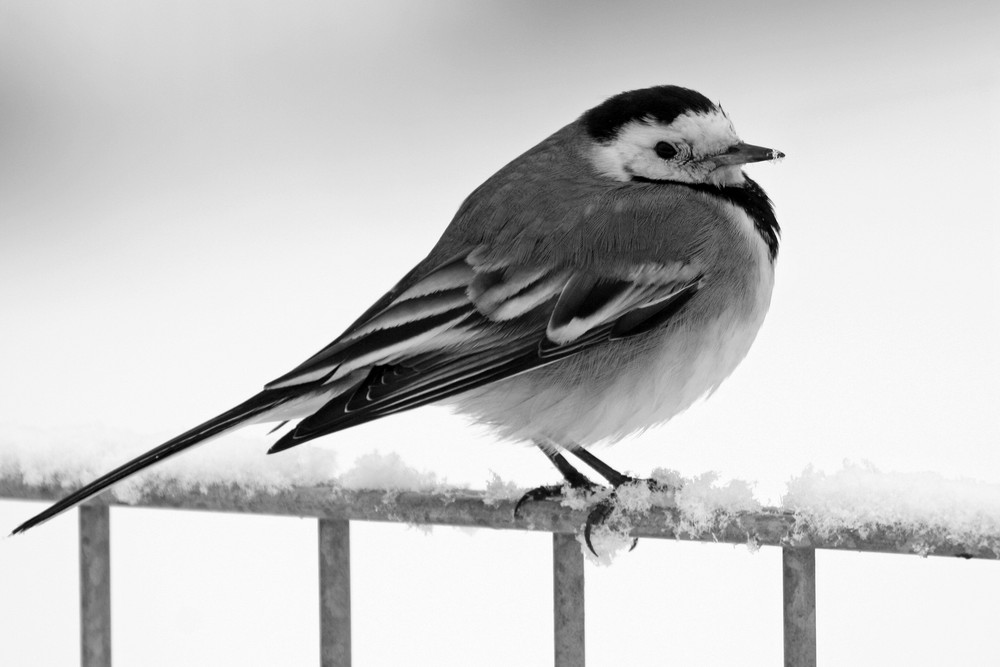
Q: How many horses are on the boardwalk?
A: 0